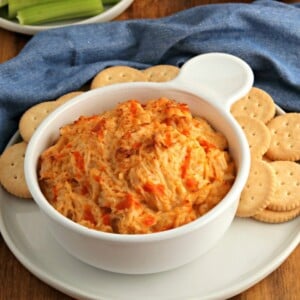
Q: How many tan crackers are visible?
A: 11